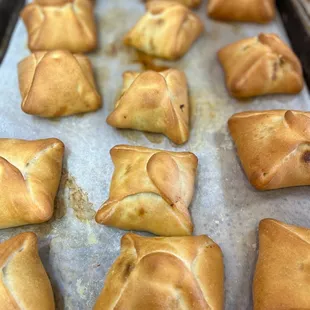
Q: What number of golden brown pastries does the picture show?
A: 13